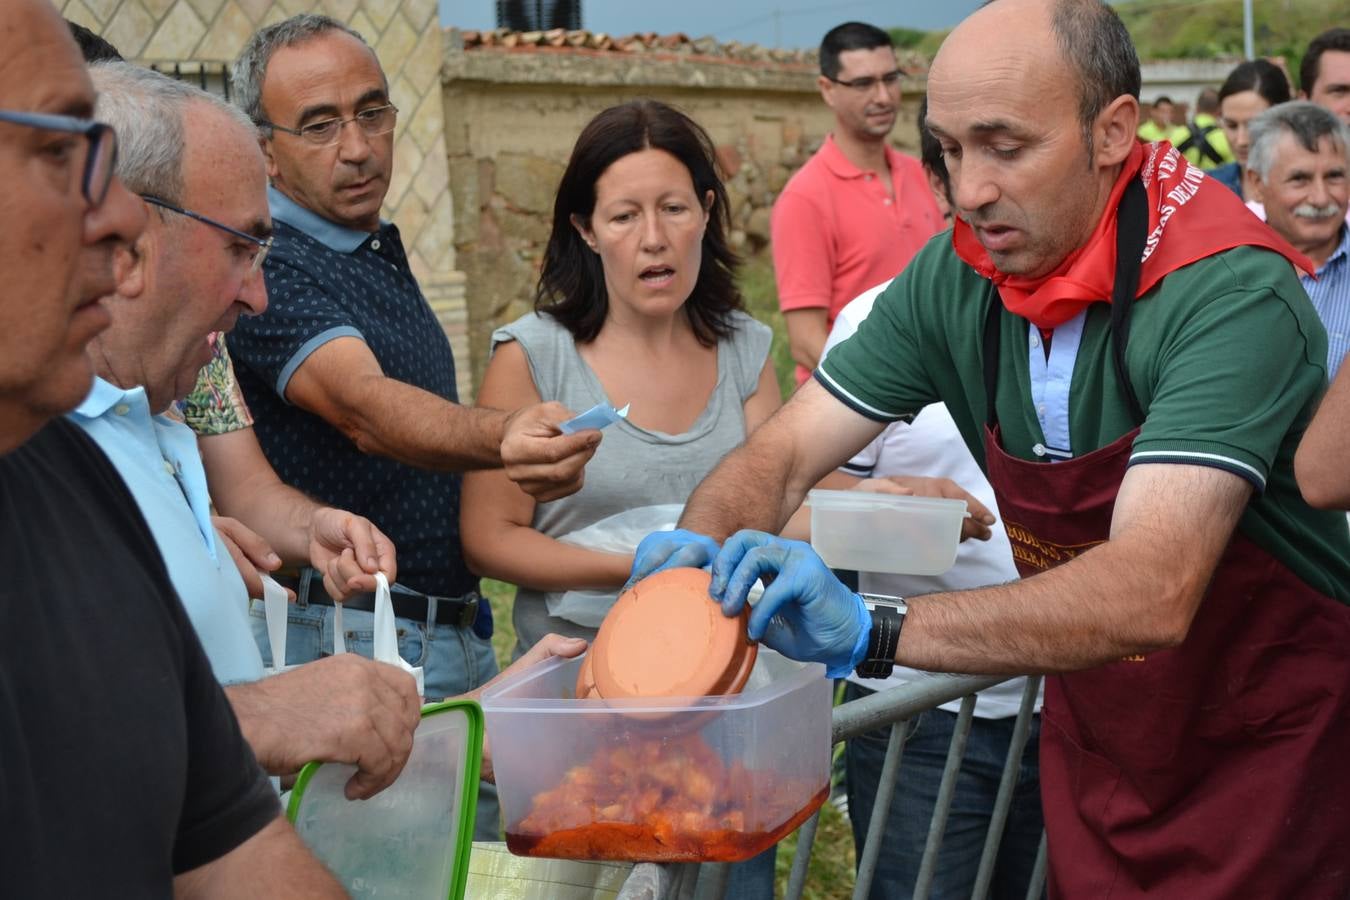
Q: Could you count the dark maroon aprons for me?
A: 1